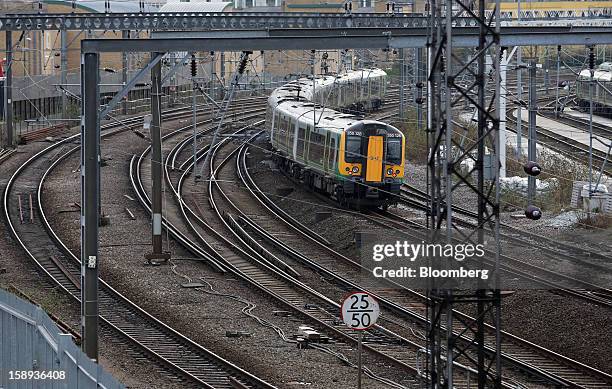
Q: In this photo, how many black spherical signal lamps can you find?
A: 2